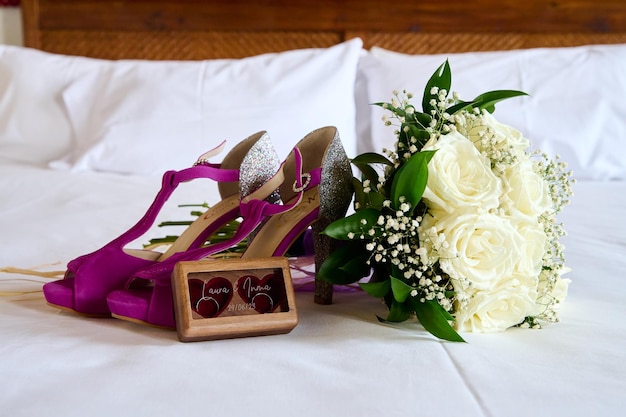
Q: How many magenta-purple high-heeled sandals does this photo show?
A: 2